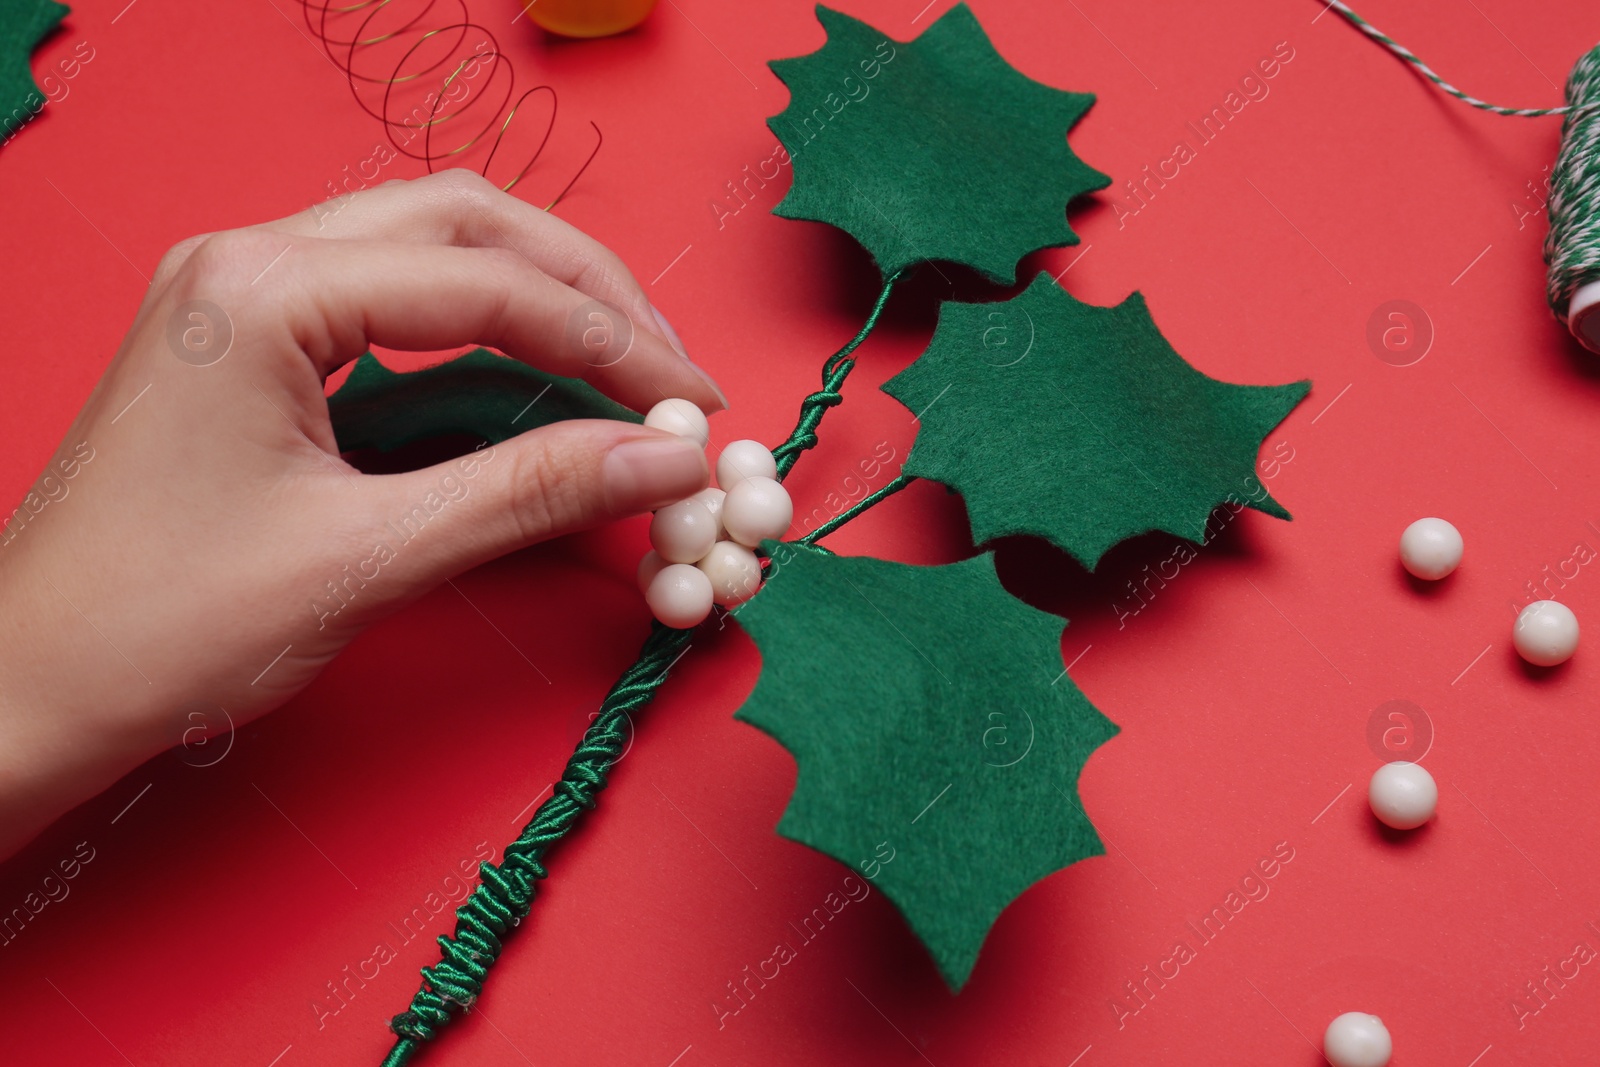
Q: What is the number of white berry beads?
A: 12